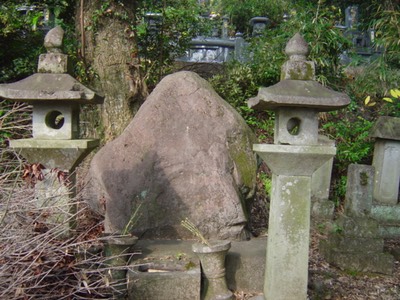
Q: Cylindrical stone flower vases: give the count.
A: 2